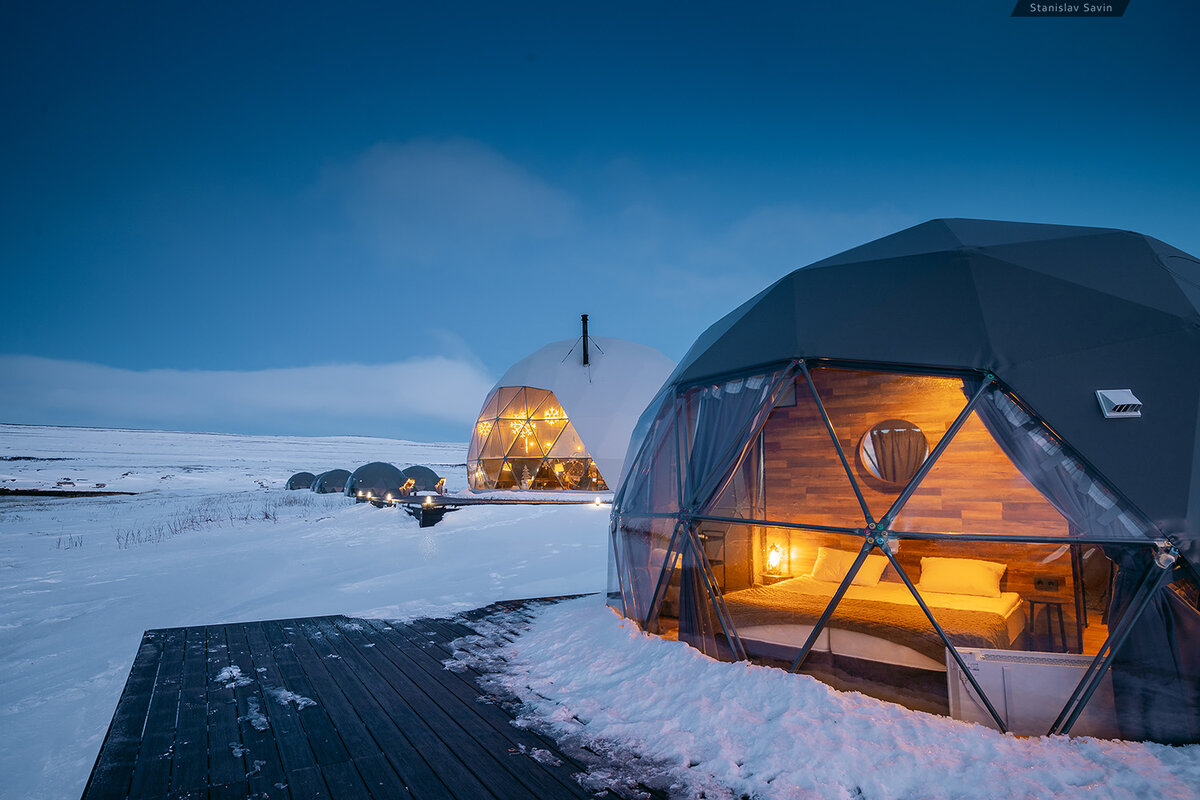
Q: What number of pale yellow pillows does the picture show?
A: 2